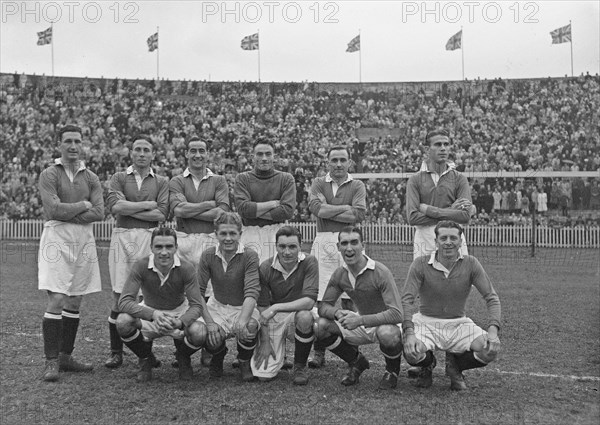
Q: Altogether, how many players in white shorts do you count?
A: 11